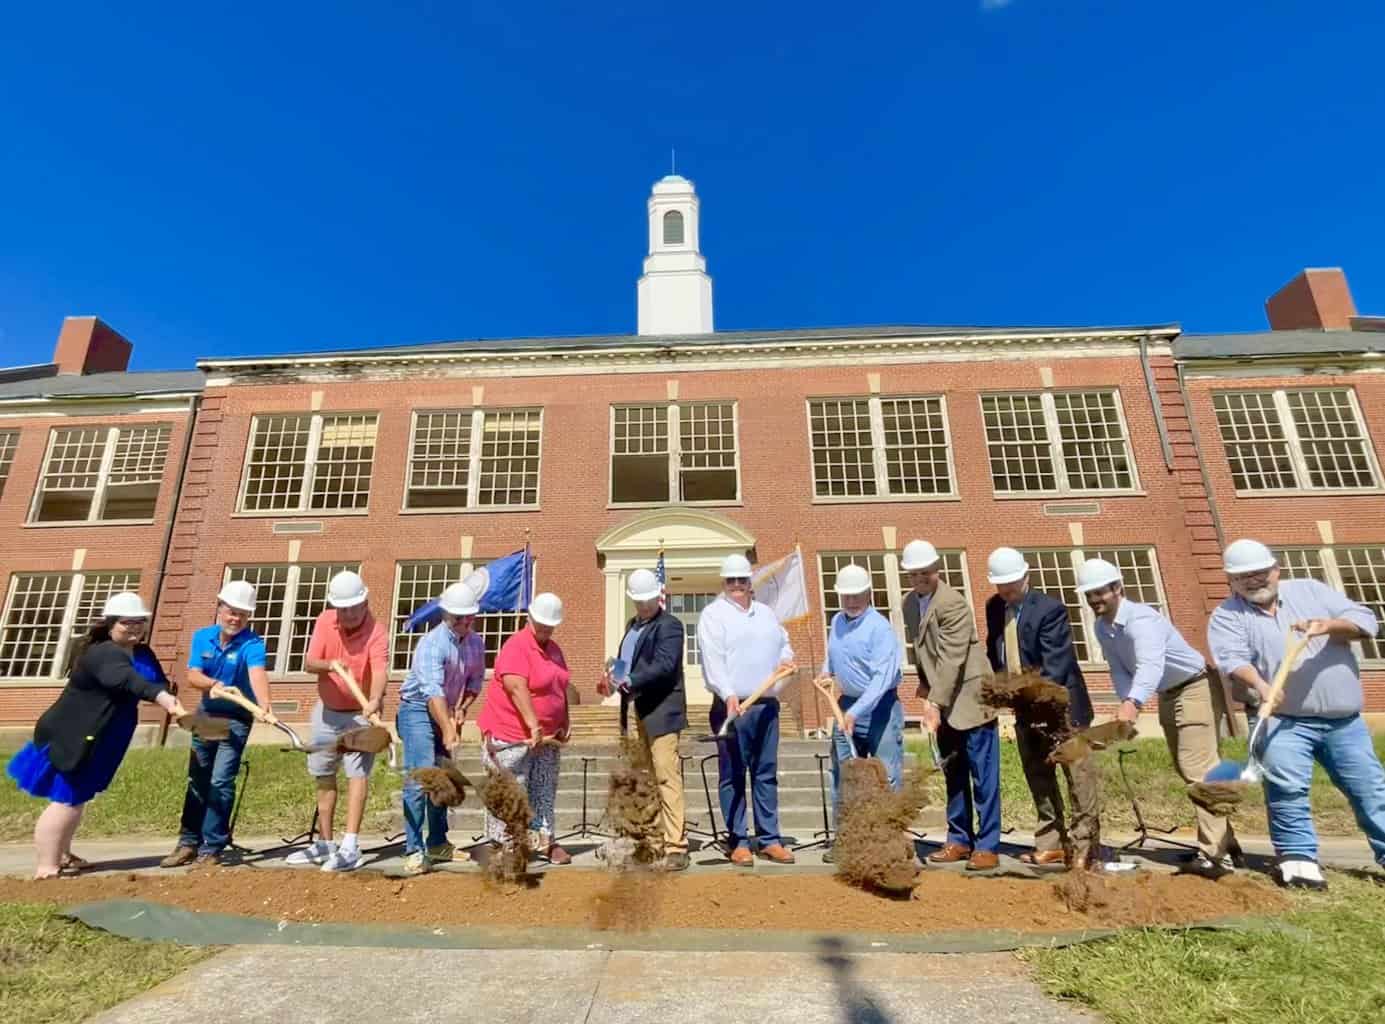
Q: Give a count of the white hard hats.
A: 12